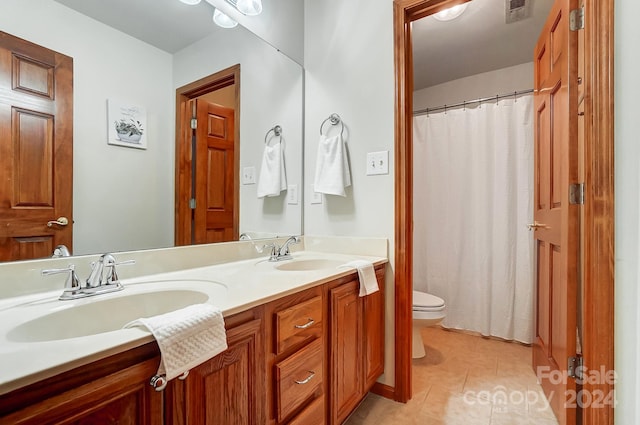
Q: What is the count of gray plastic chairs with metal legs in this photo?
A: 0